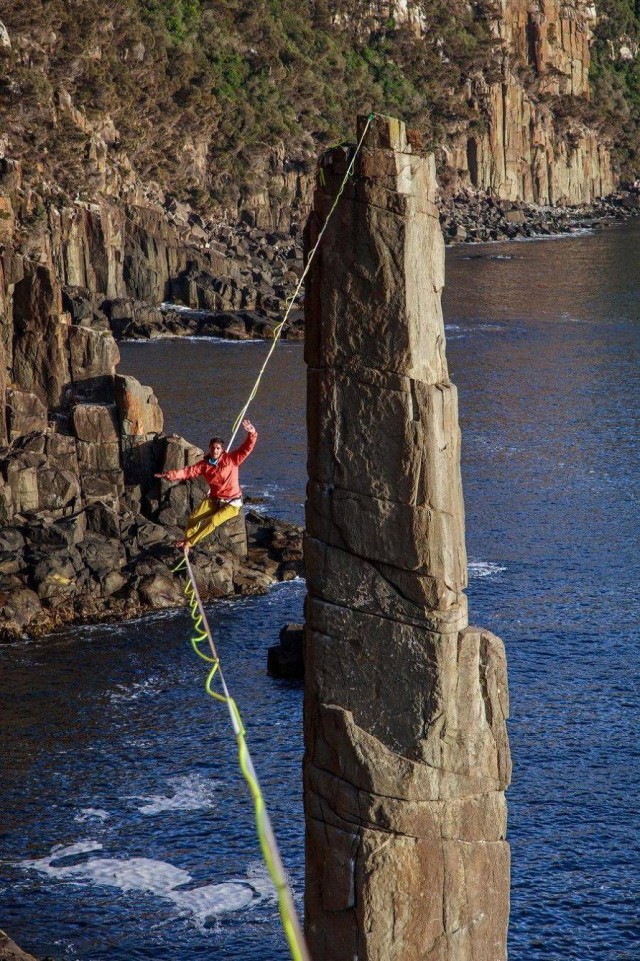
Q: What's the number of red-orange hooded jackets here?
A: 1